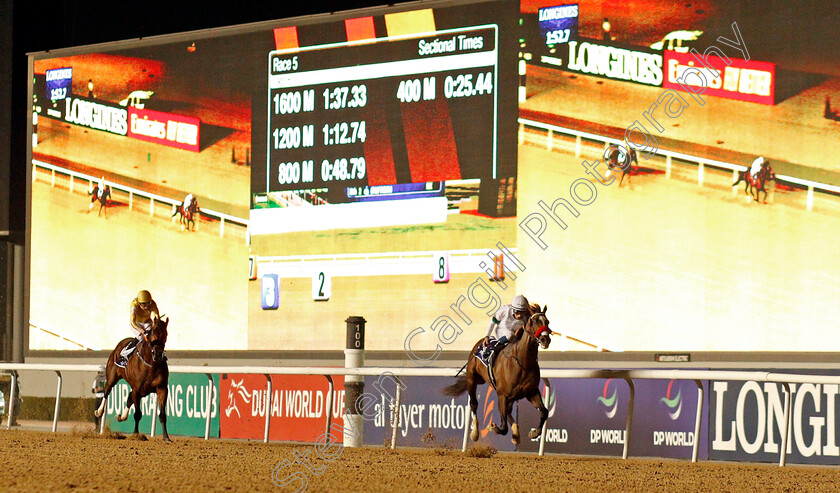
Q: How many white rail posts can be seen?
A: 13